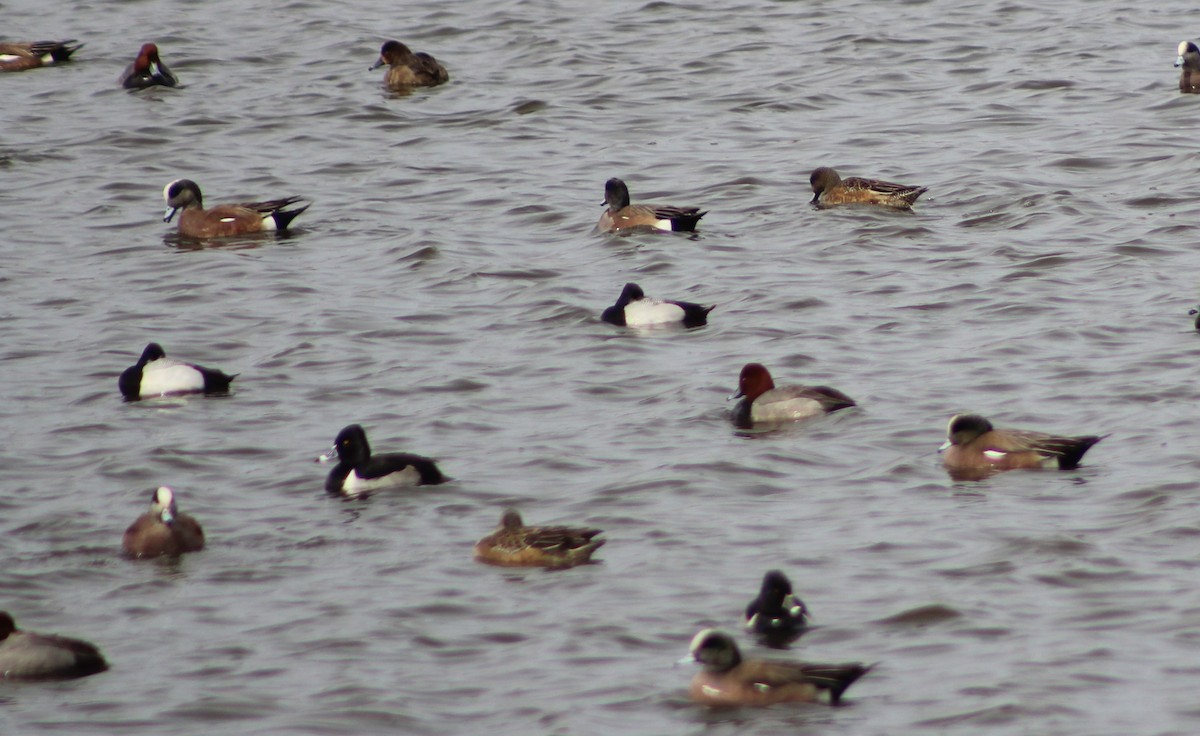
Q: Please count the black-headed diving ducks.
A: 4